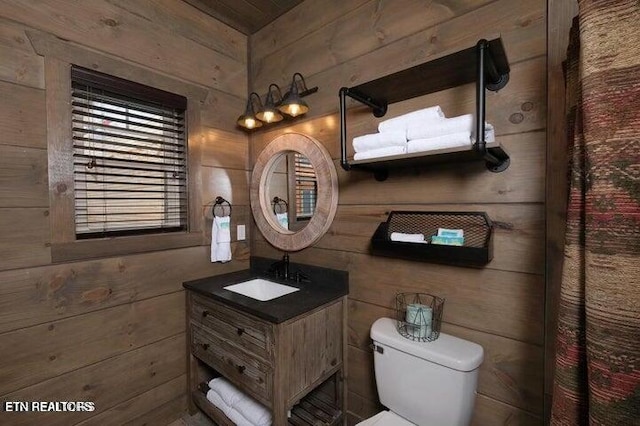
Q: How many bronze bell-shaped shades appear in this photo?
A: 3